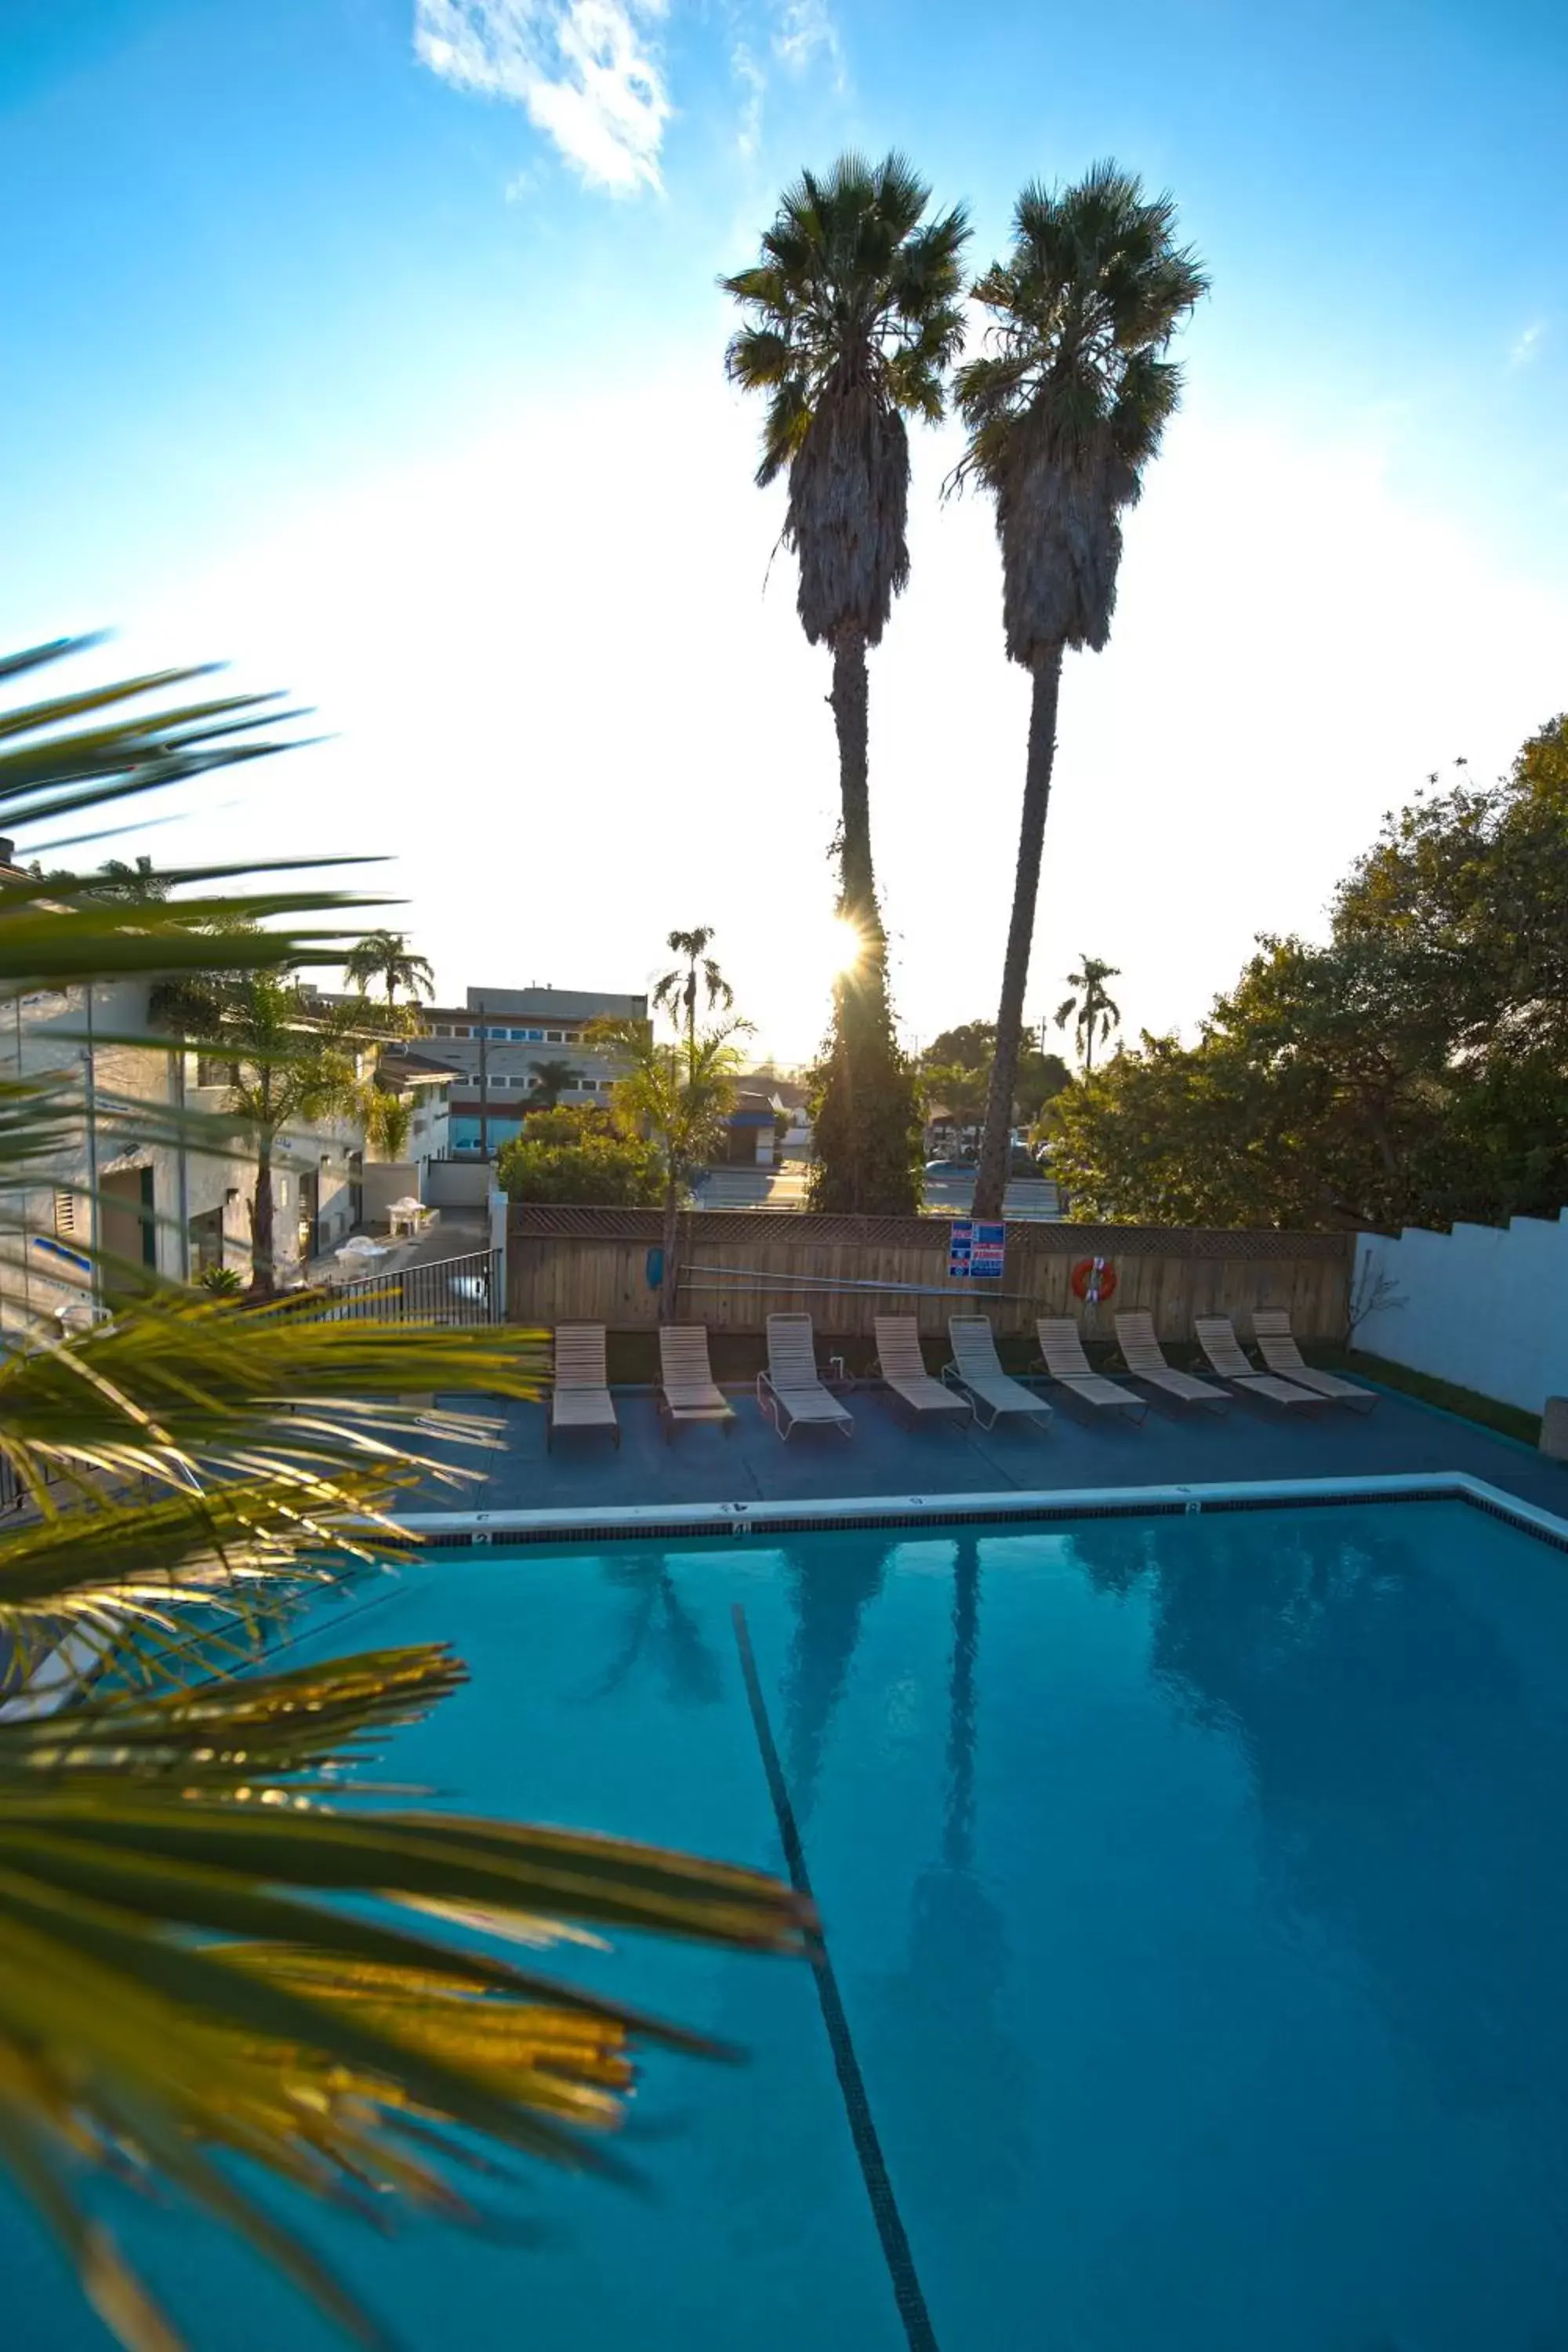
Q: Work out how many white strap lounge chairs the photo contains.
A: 9